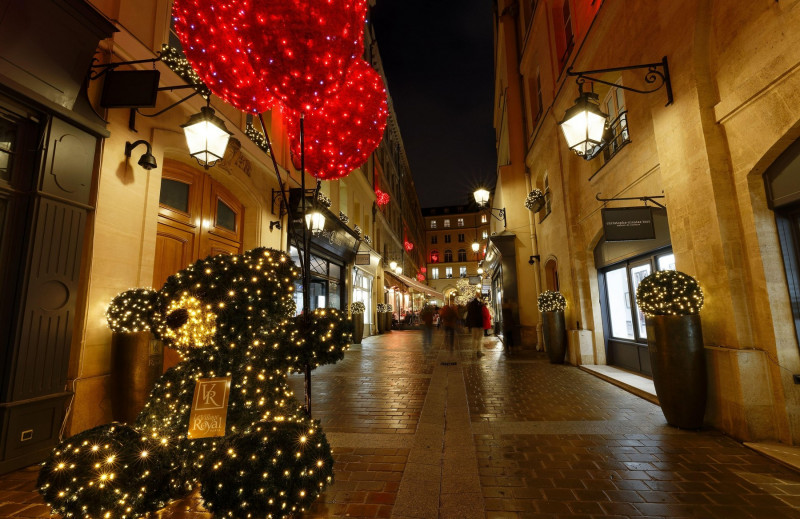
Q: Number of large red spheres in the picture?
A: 3